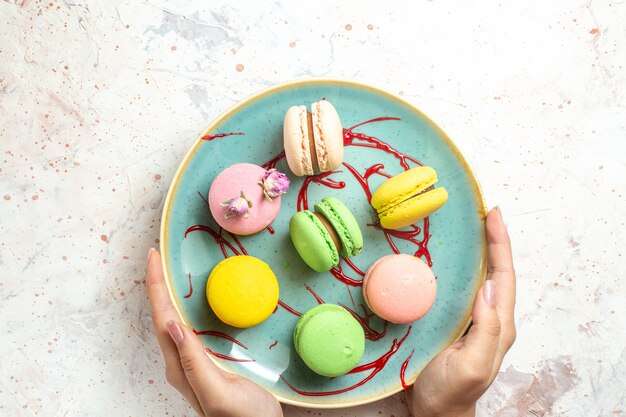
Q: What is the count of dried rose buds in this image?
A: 2